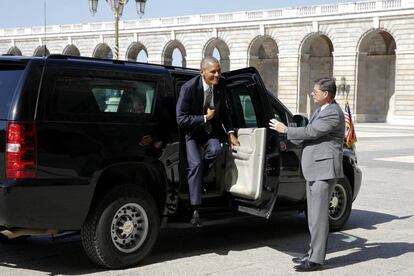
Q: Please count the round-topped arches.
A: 10